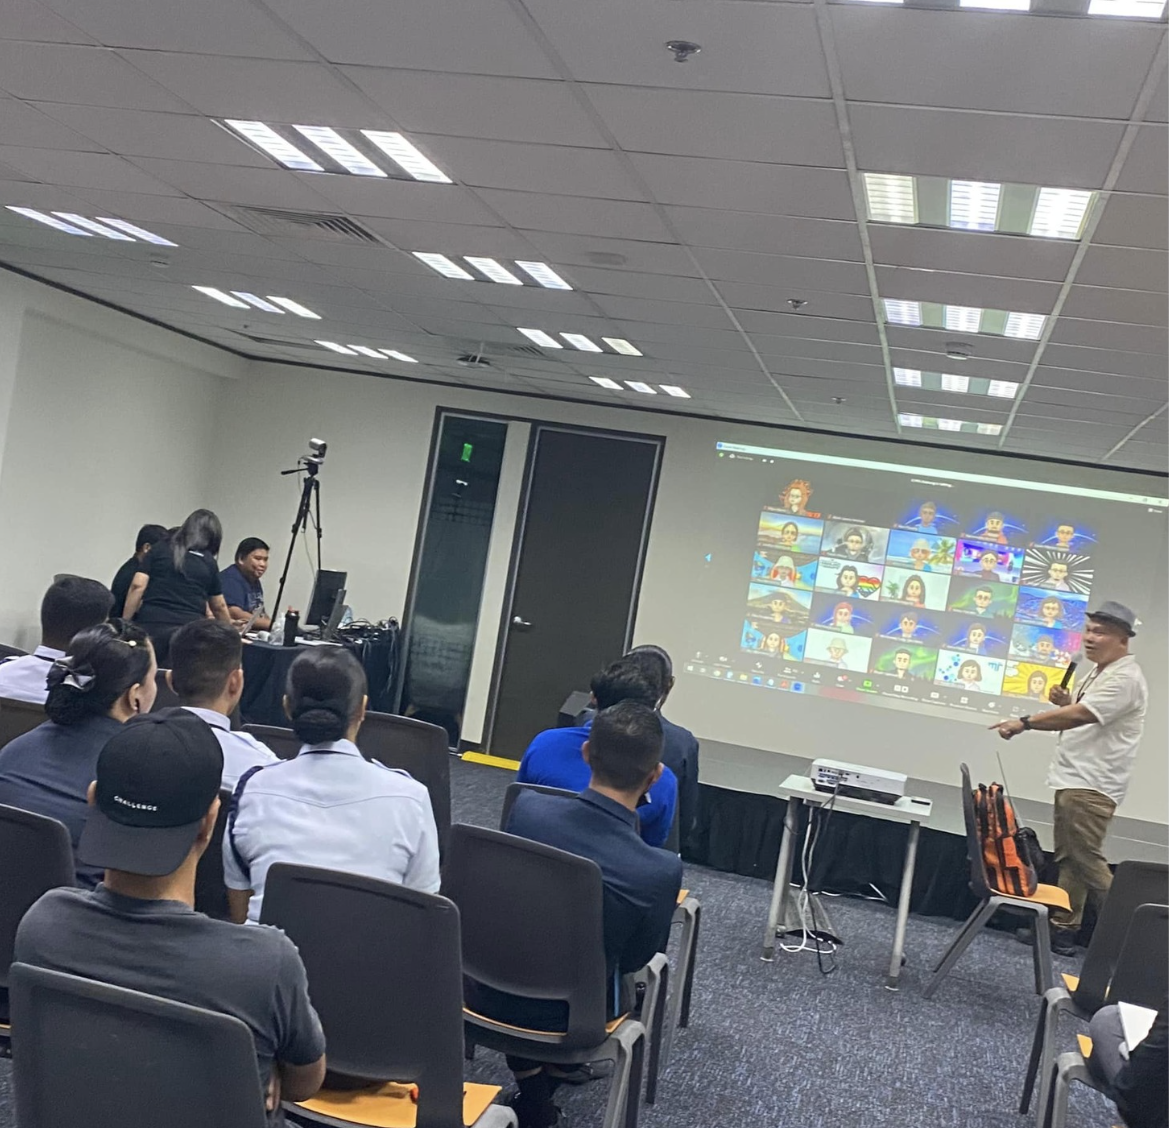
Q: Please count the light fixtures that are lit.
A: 12